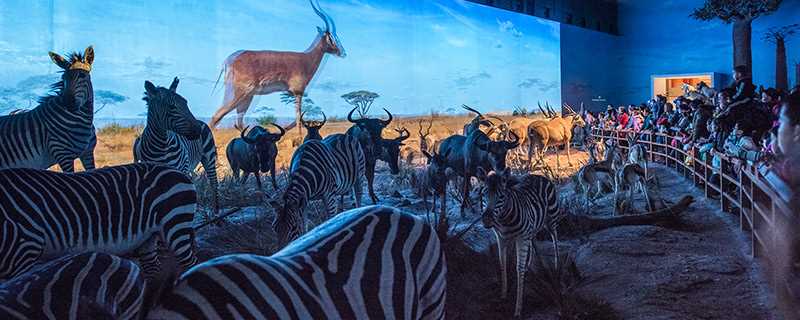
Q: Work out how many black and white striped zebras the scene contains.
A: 7